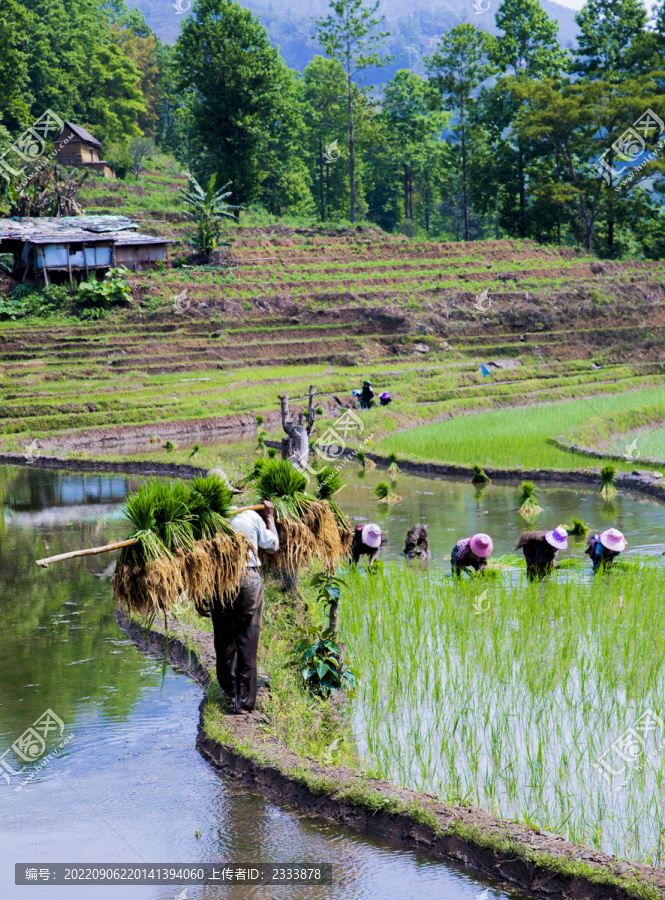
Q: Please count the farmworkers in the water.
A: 4